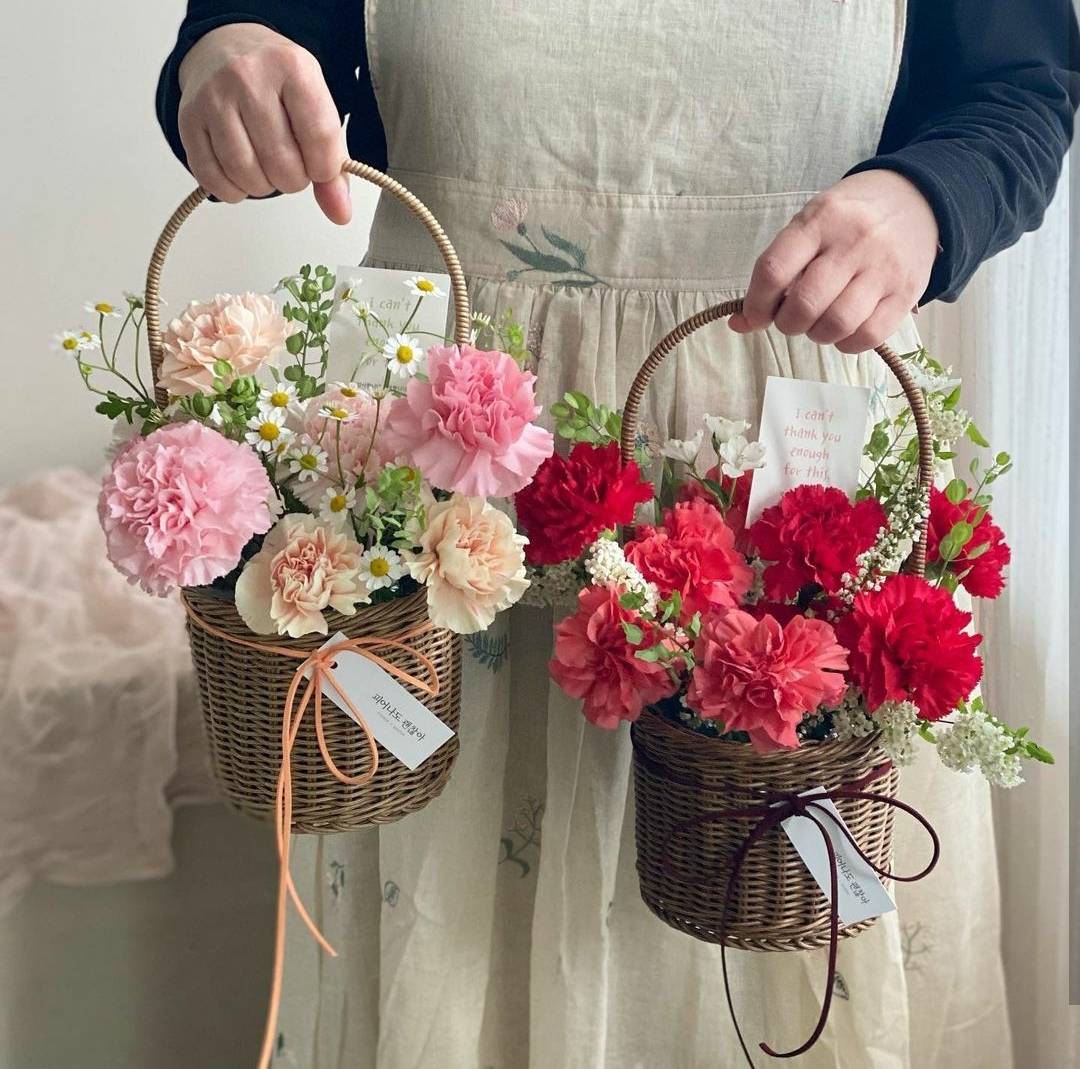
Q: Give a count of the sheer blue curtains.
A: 0